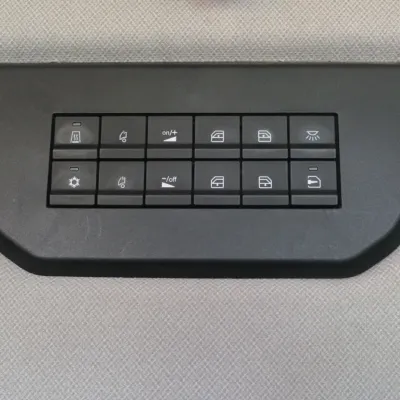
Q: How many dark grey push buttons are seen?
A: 12